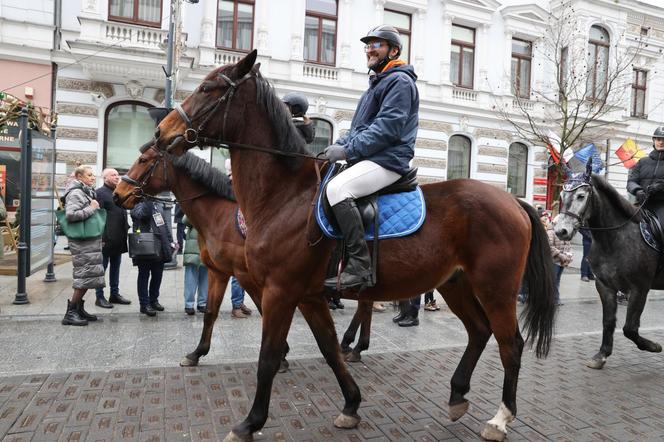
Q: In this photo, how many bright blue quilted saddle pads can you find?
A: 1